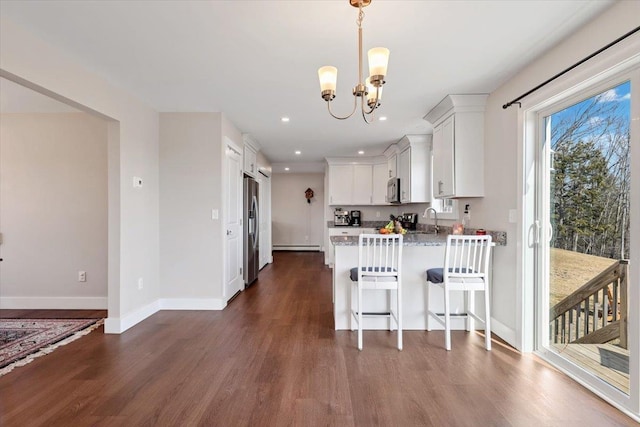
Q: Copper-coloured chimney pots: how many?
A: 0